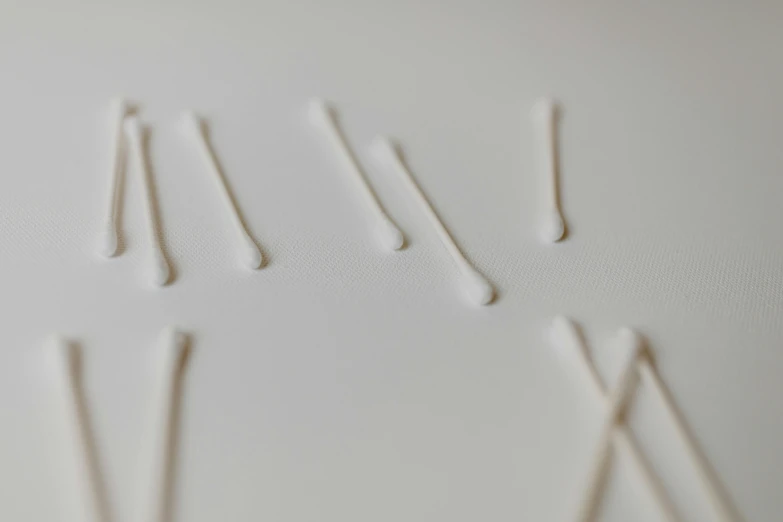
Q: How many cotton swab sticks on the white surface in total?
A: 11